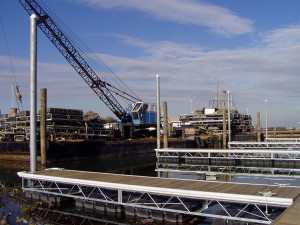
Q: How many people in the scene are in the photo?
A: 0